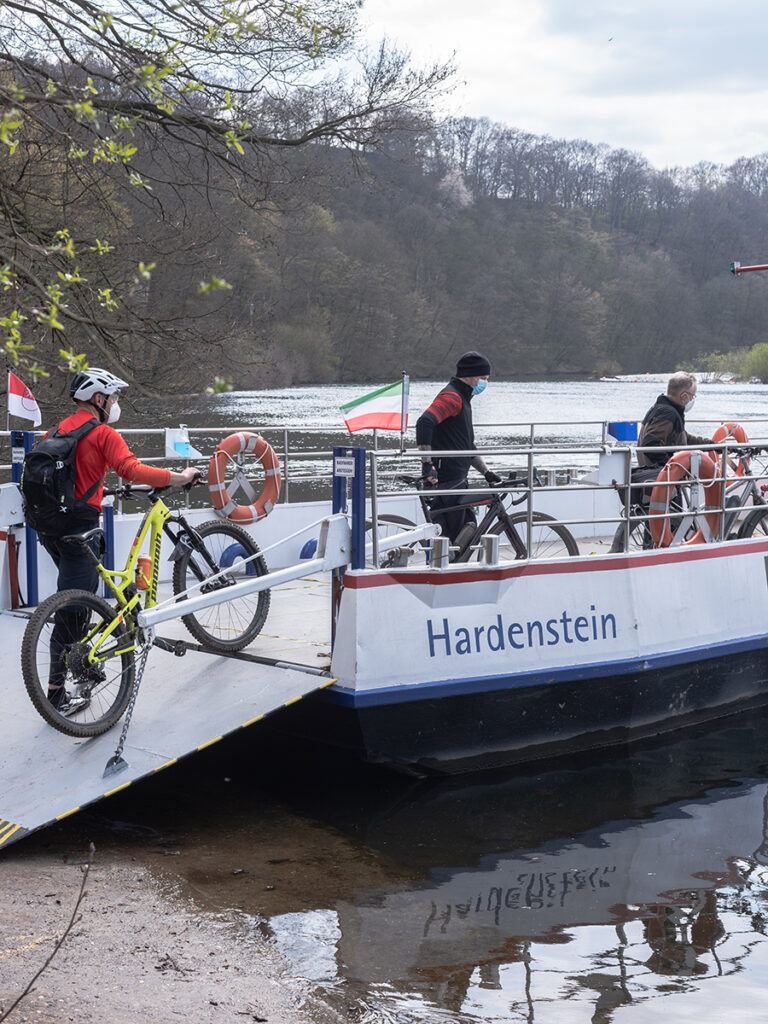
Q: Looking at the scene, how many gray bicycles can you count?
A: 1